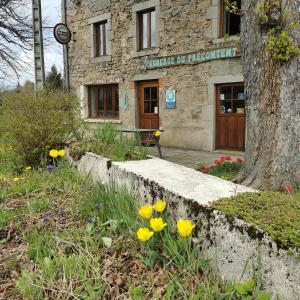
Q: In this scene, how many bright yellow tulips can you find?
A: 8